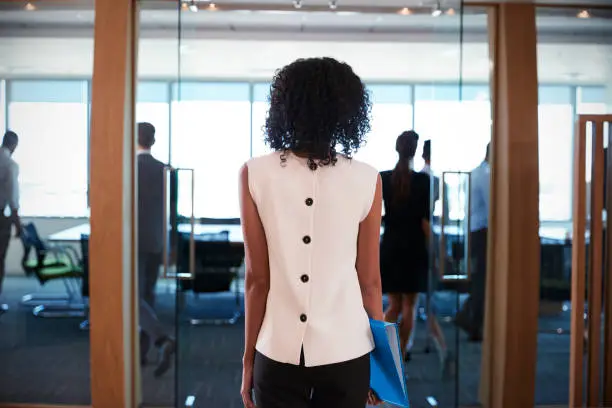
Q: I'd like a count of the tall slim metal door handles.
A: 2